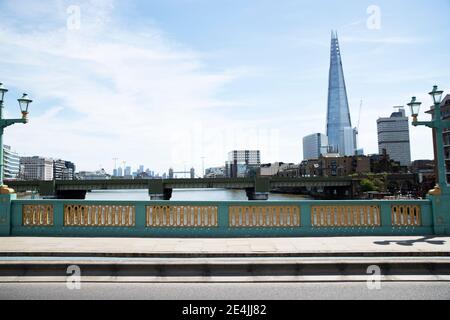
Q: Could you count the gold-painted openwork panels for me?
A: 6